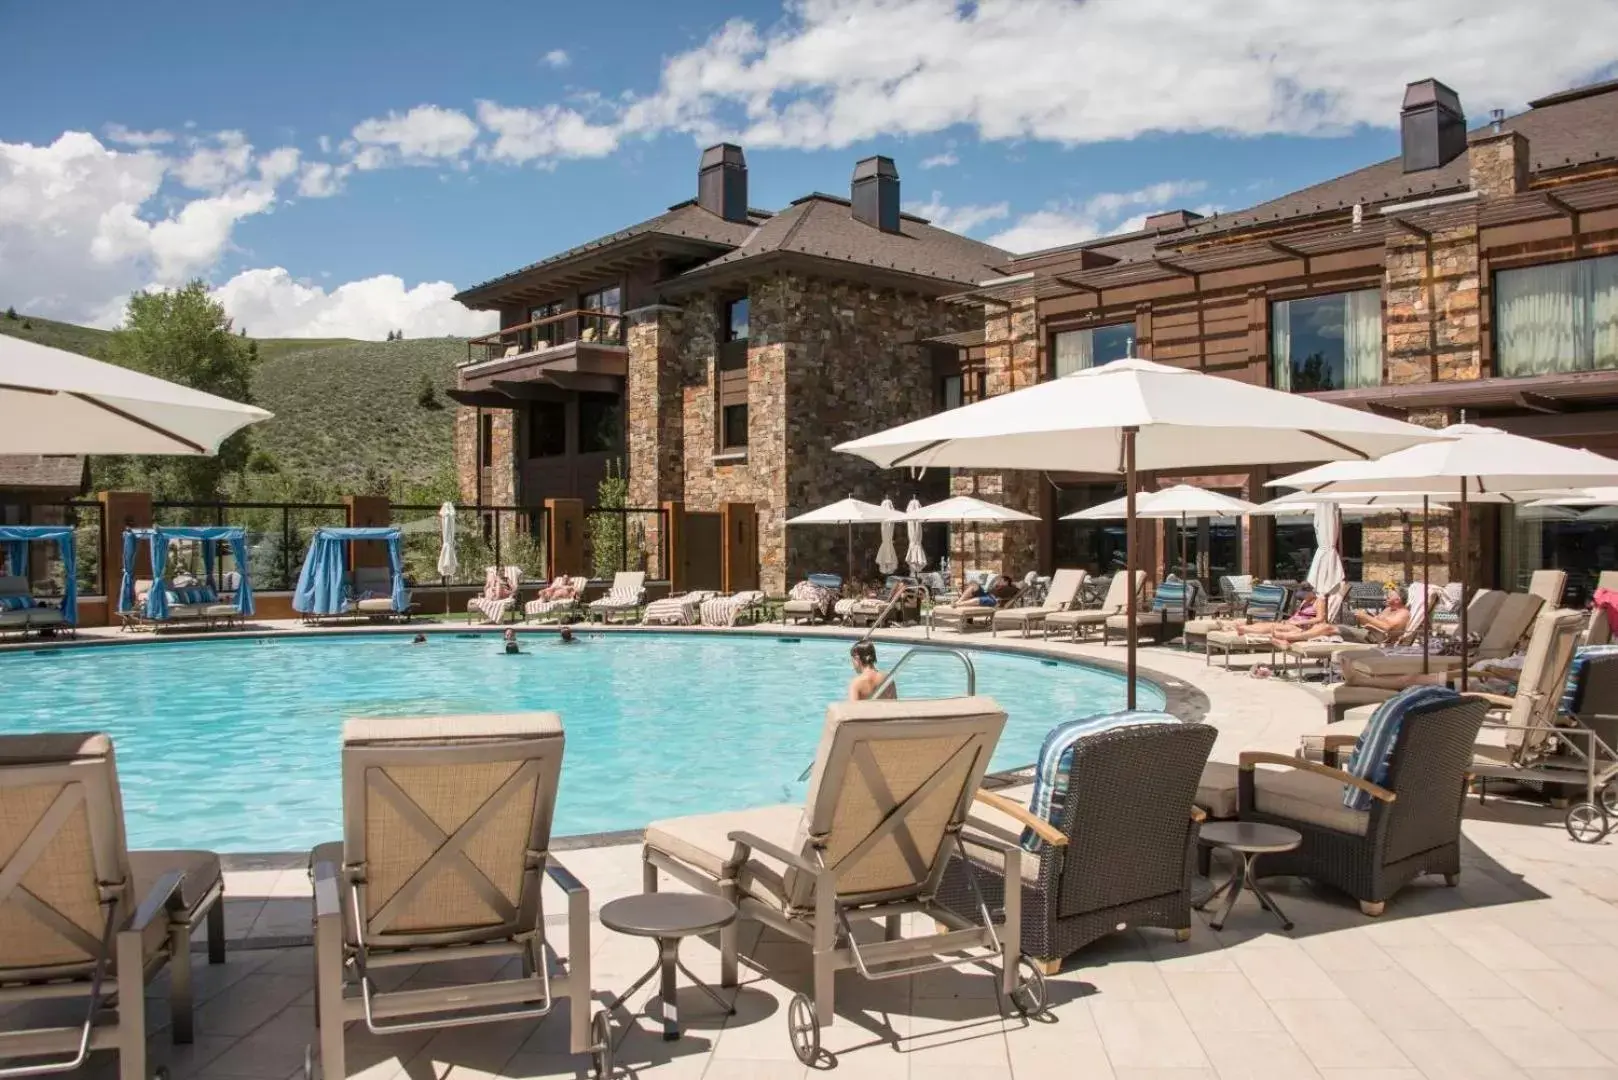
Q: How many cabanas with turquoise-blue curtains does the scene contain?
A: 3